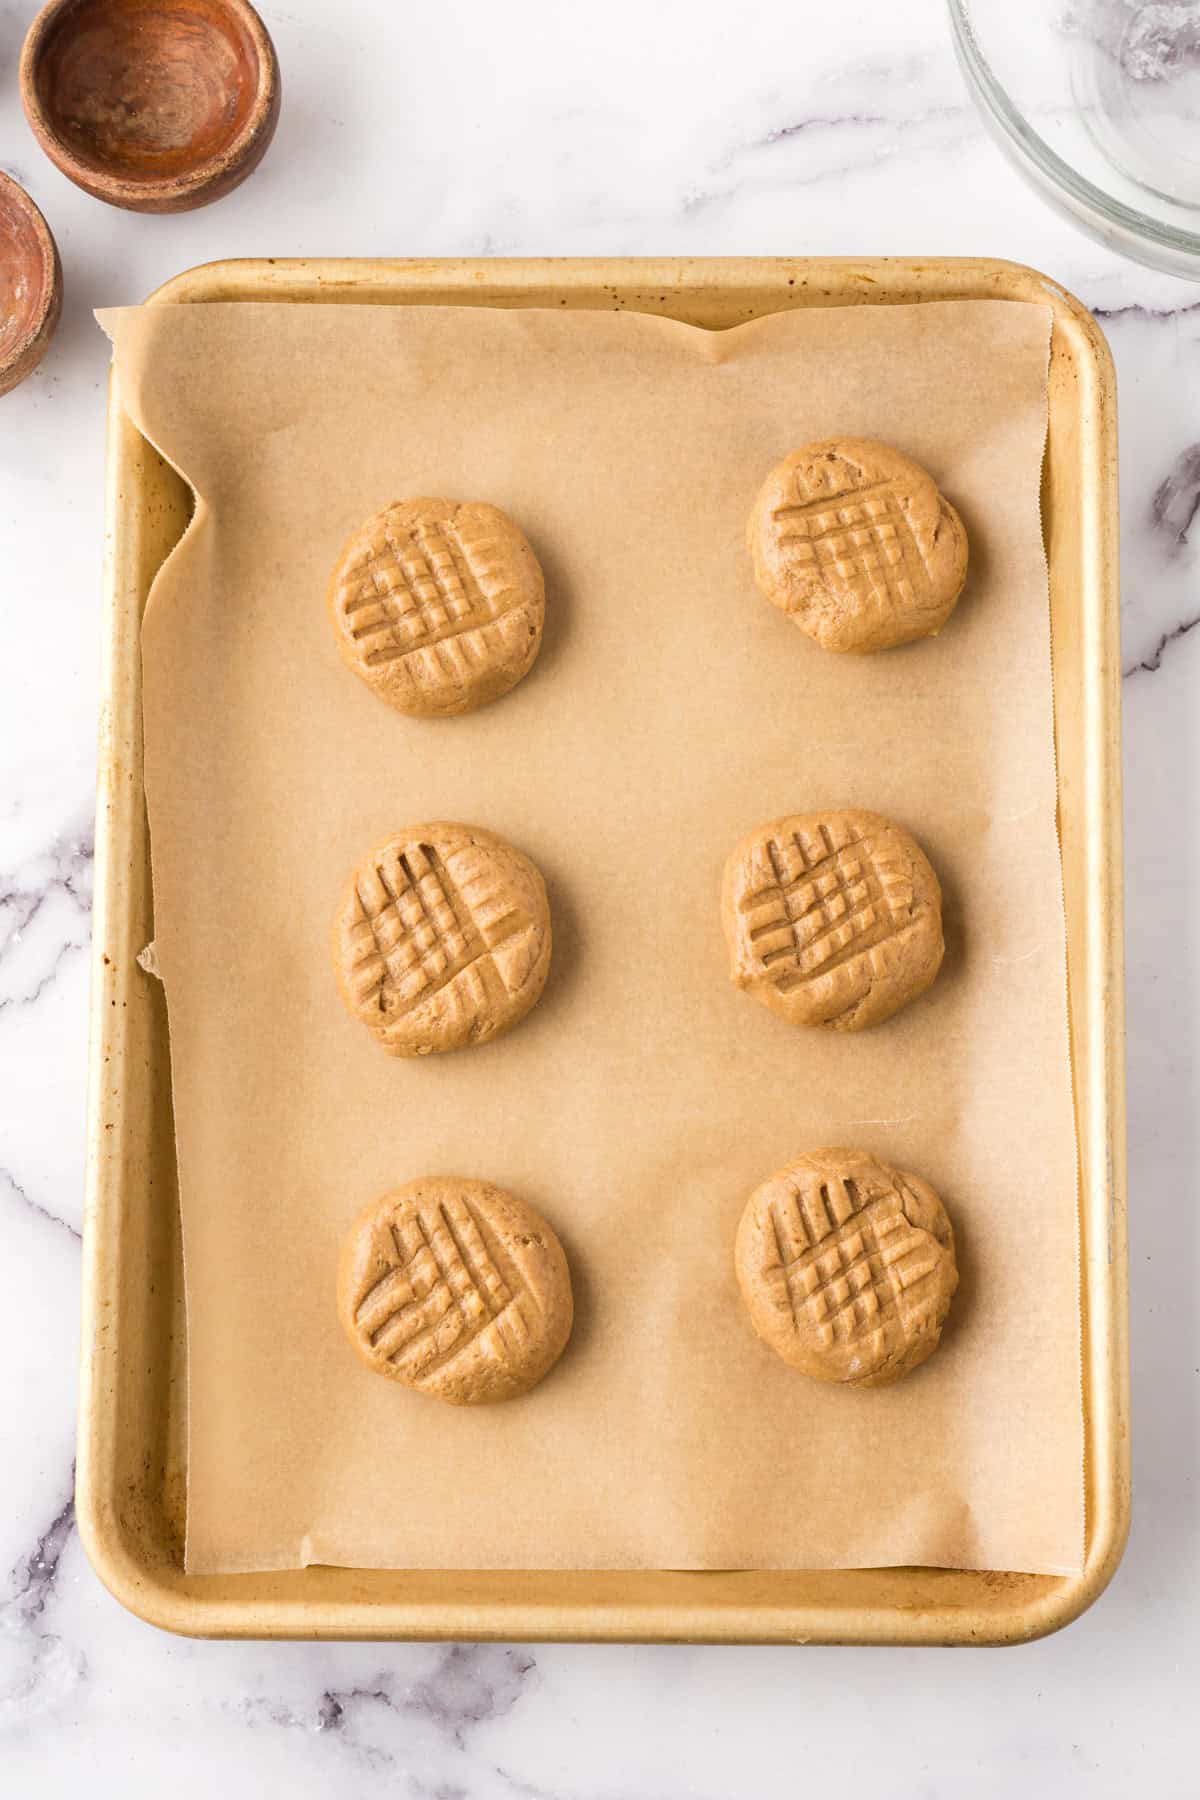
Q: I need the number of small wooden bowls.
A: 2